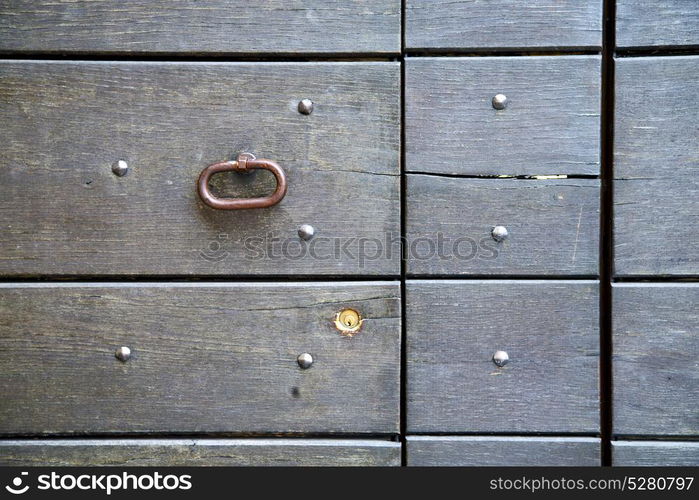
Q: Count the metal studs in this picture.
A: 8